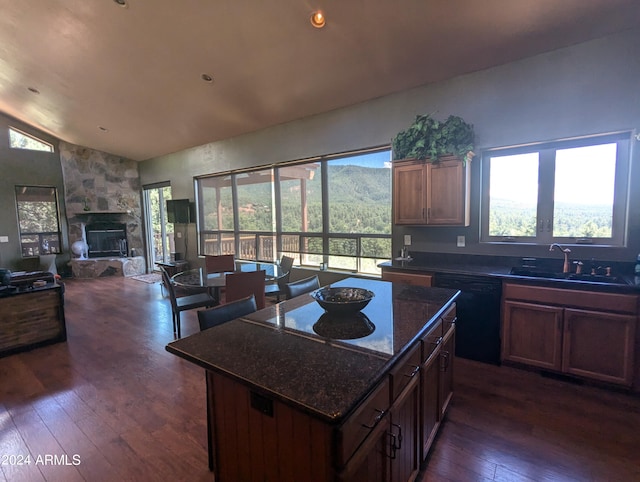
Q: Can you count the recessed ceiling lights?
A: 5